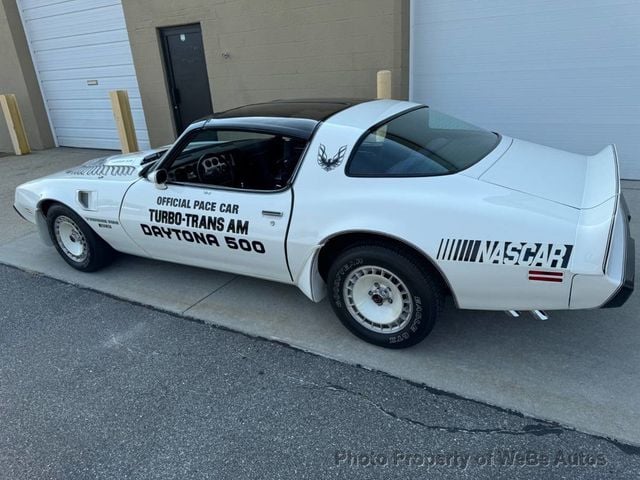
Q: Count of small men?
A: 0